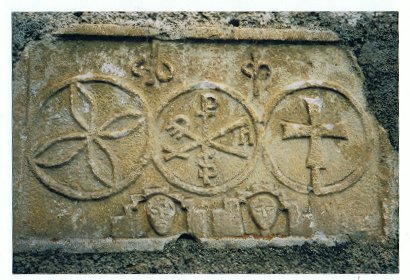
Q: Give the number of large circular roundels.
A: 3